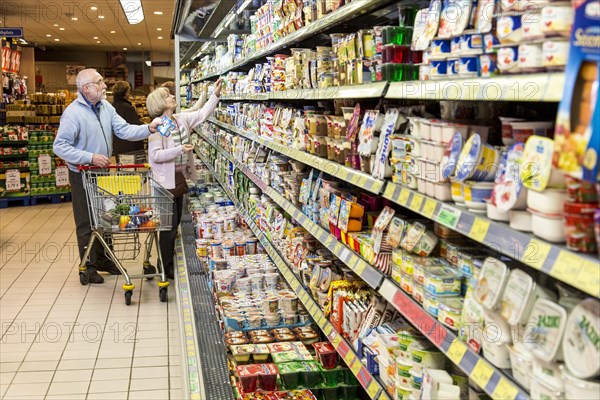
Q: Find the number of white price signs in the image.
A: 3